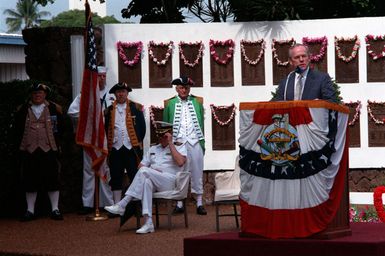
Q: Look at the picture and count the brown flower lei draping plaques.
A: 13